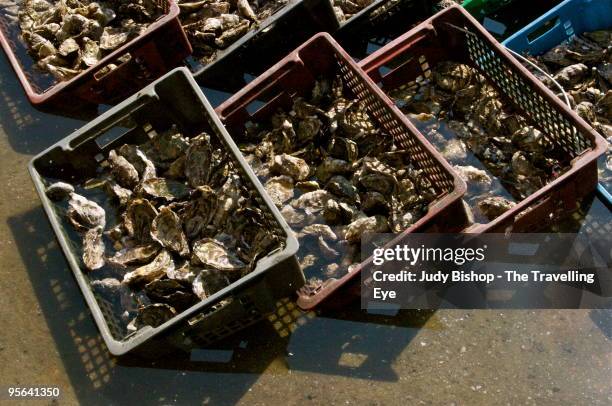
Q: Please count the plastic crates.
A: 8